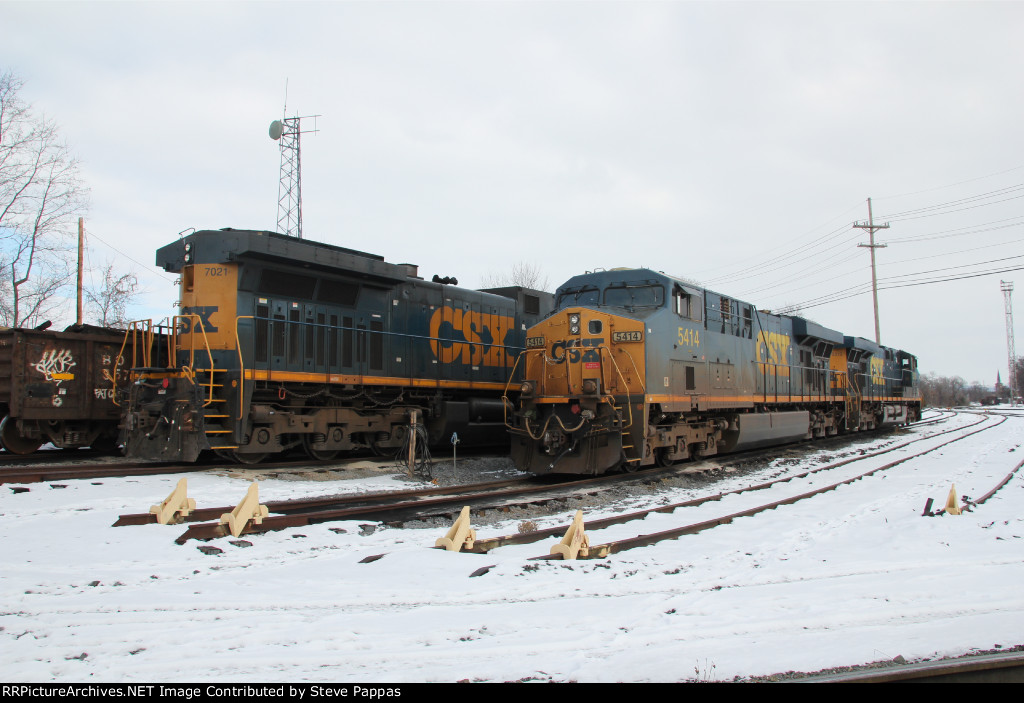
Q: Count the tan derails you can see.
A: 5